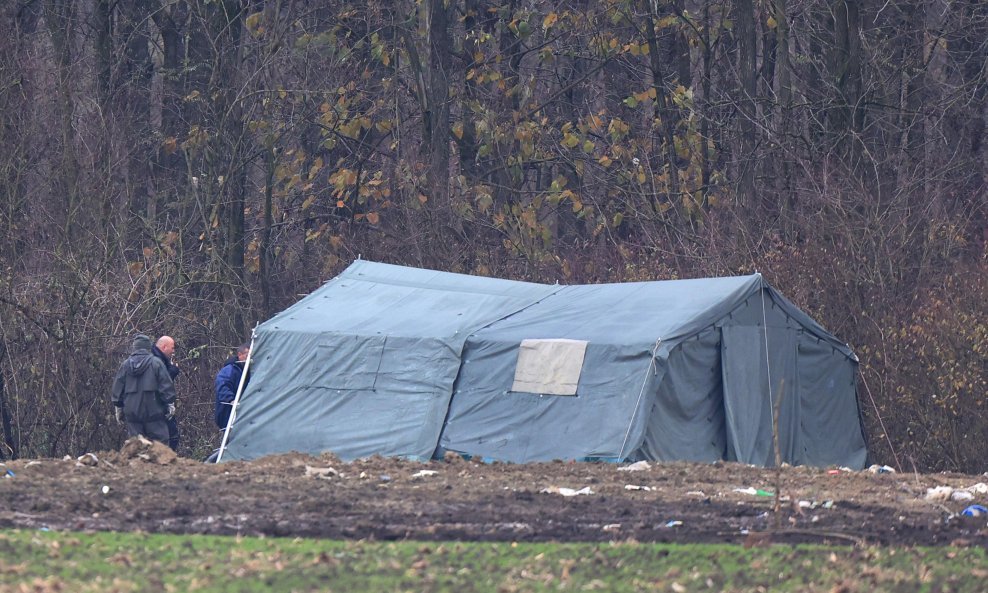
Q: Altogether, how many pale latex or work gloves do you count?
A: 2